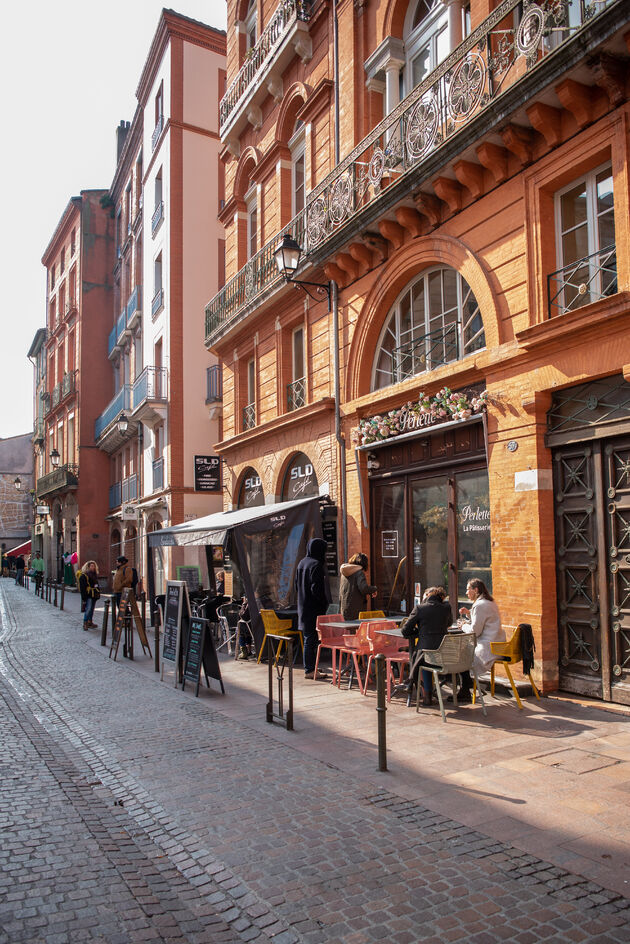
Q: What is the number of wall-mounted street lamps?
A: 4